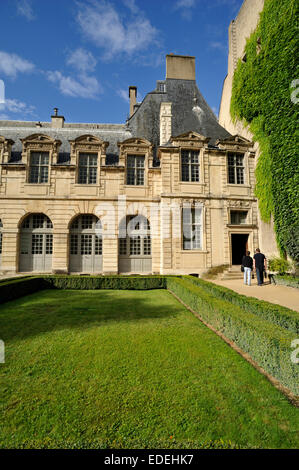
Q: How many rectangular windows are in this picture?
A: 7